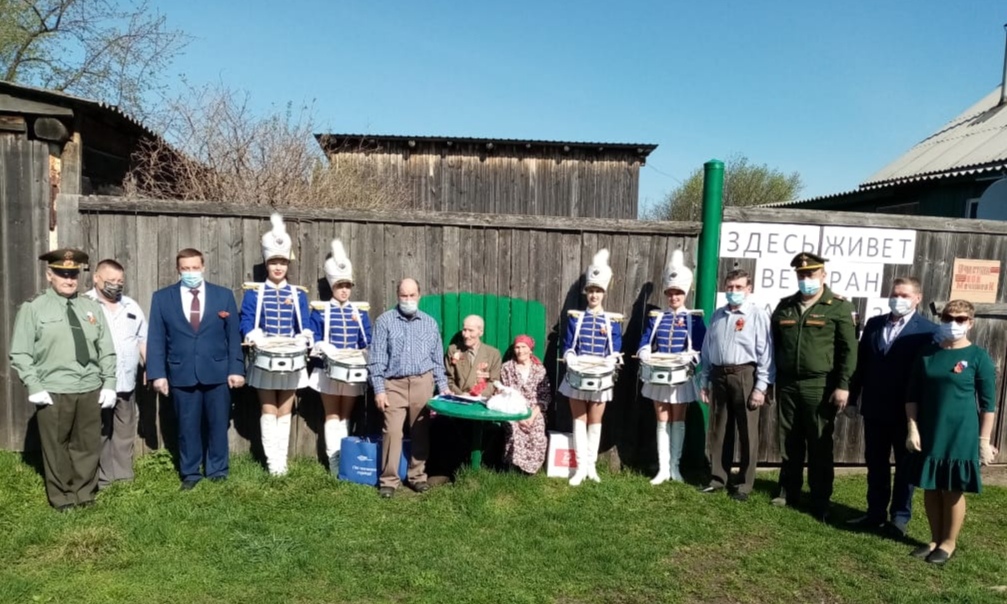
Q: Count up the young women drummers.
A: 4